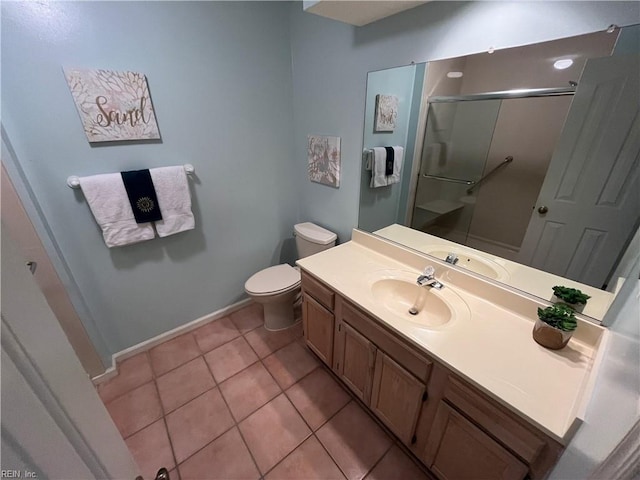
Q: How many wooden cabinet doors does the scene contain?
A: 4